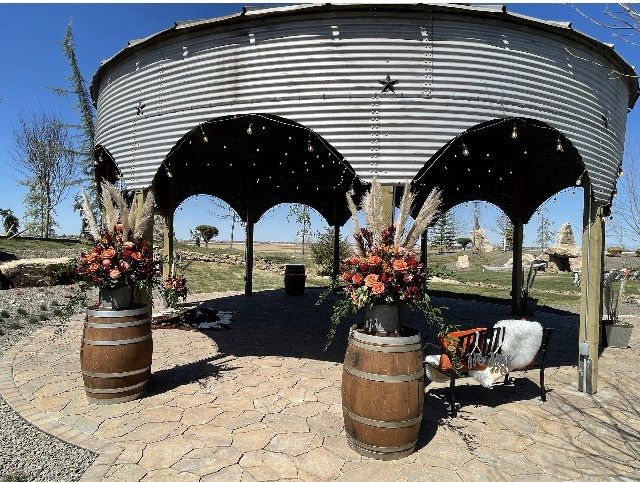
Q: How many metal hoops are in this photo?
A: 12